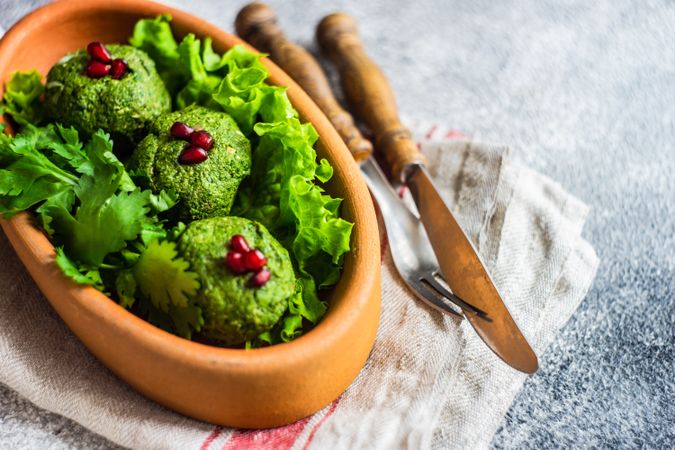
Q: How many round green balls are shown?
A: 3